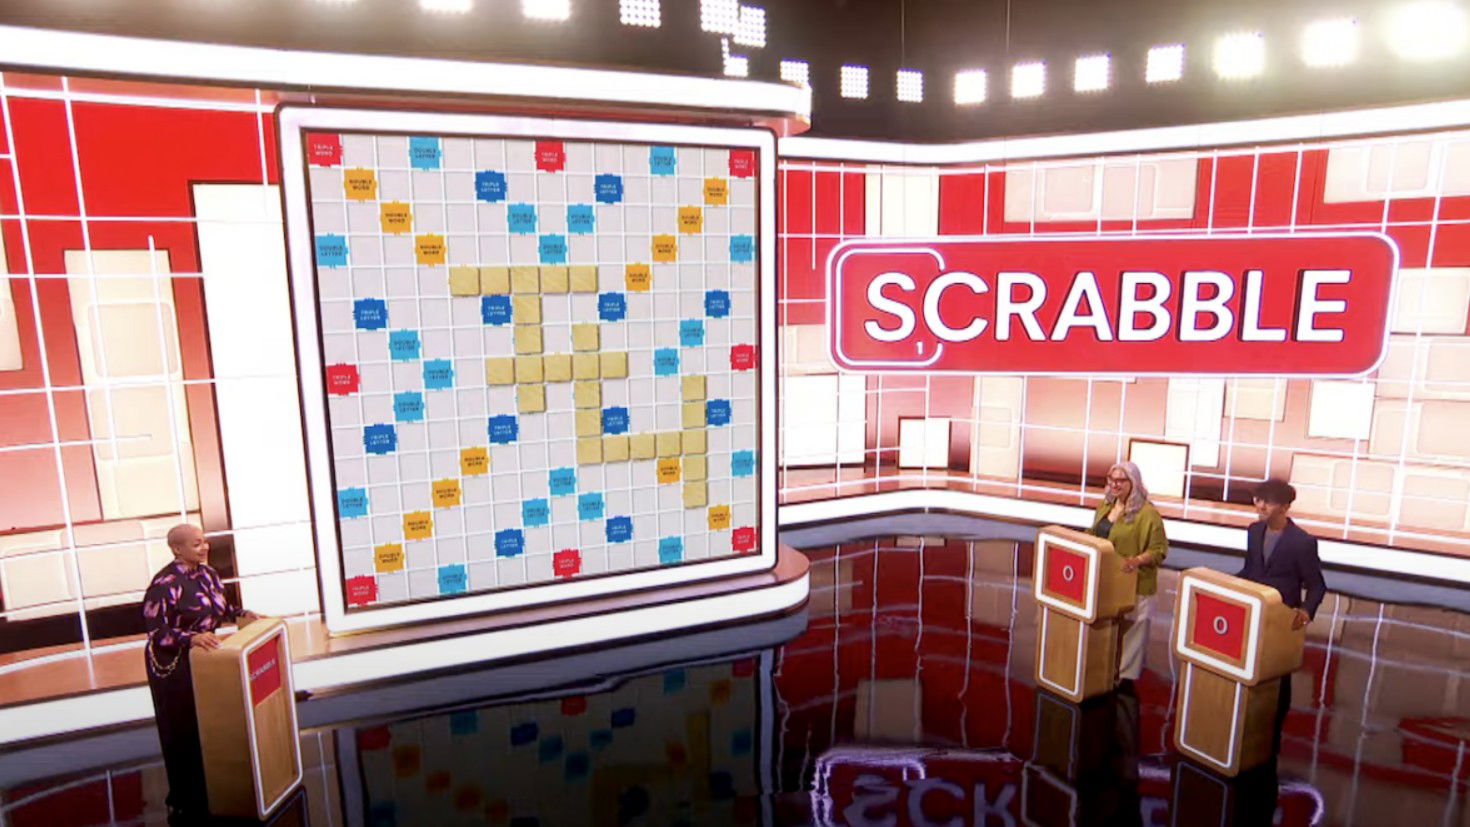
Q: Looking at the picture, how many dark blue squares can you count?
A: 12